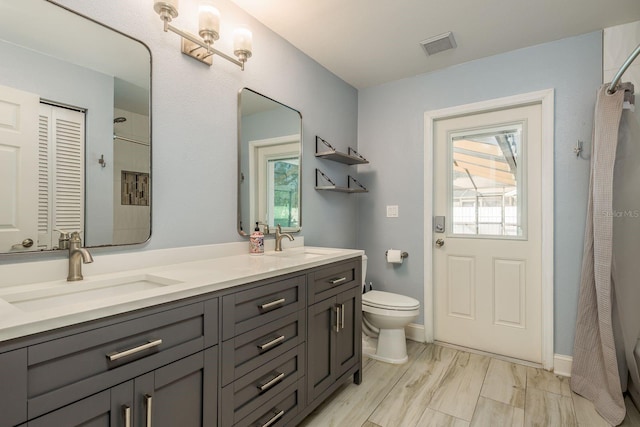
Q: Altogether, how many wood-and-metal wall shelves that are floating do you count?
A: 2